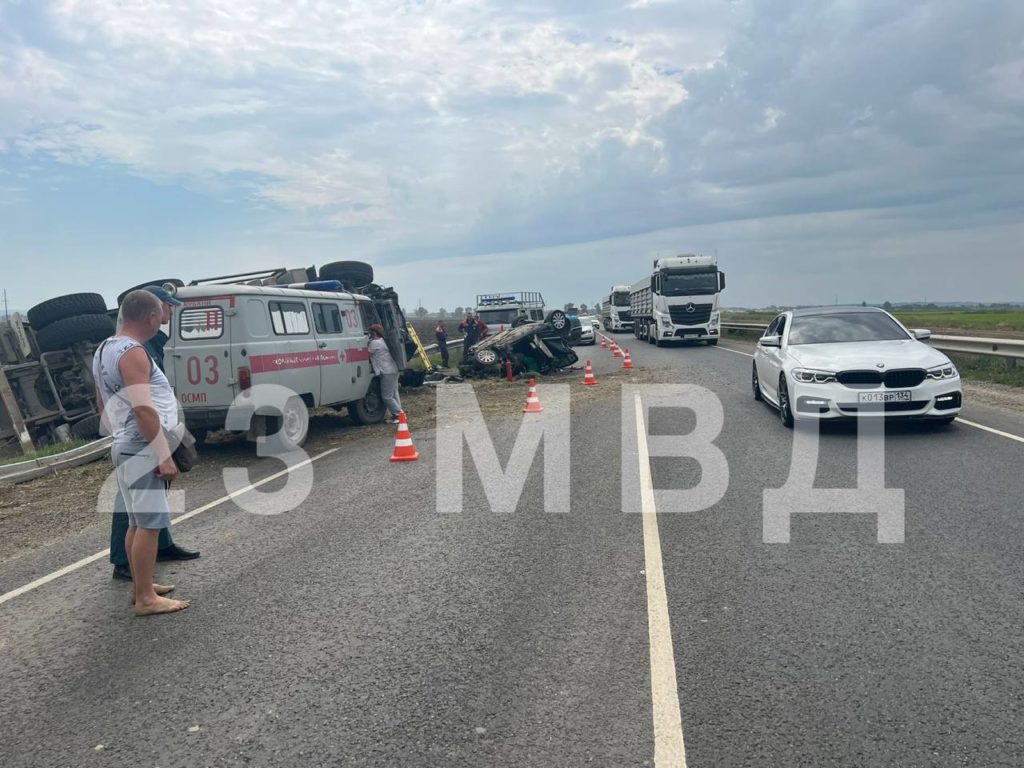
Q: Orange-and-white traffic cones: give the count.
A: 7